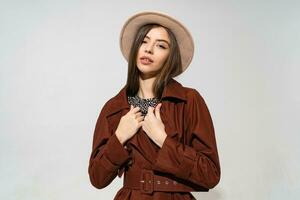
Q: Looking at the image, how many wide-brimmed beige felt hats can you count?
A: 1